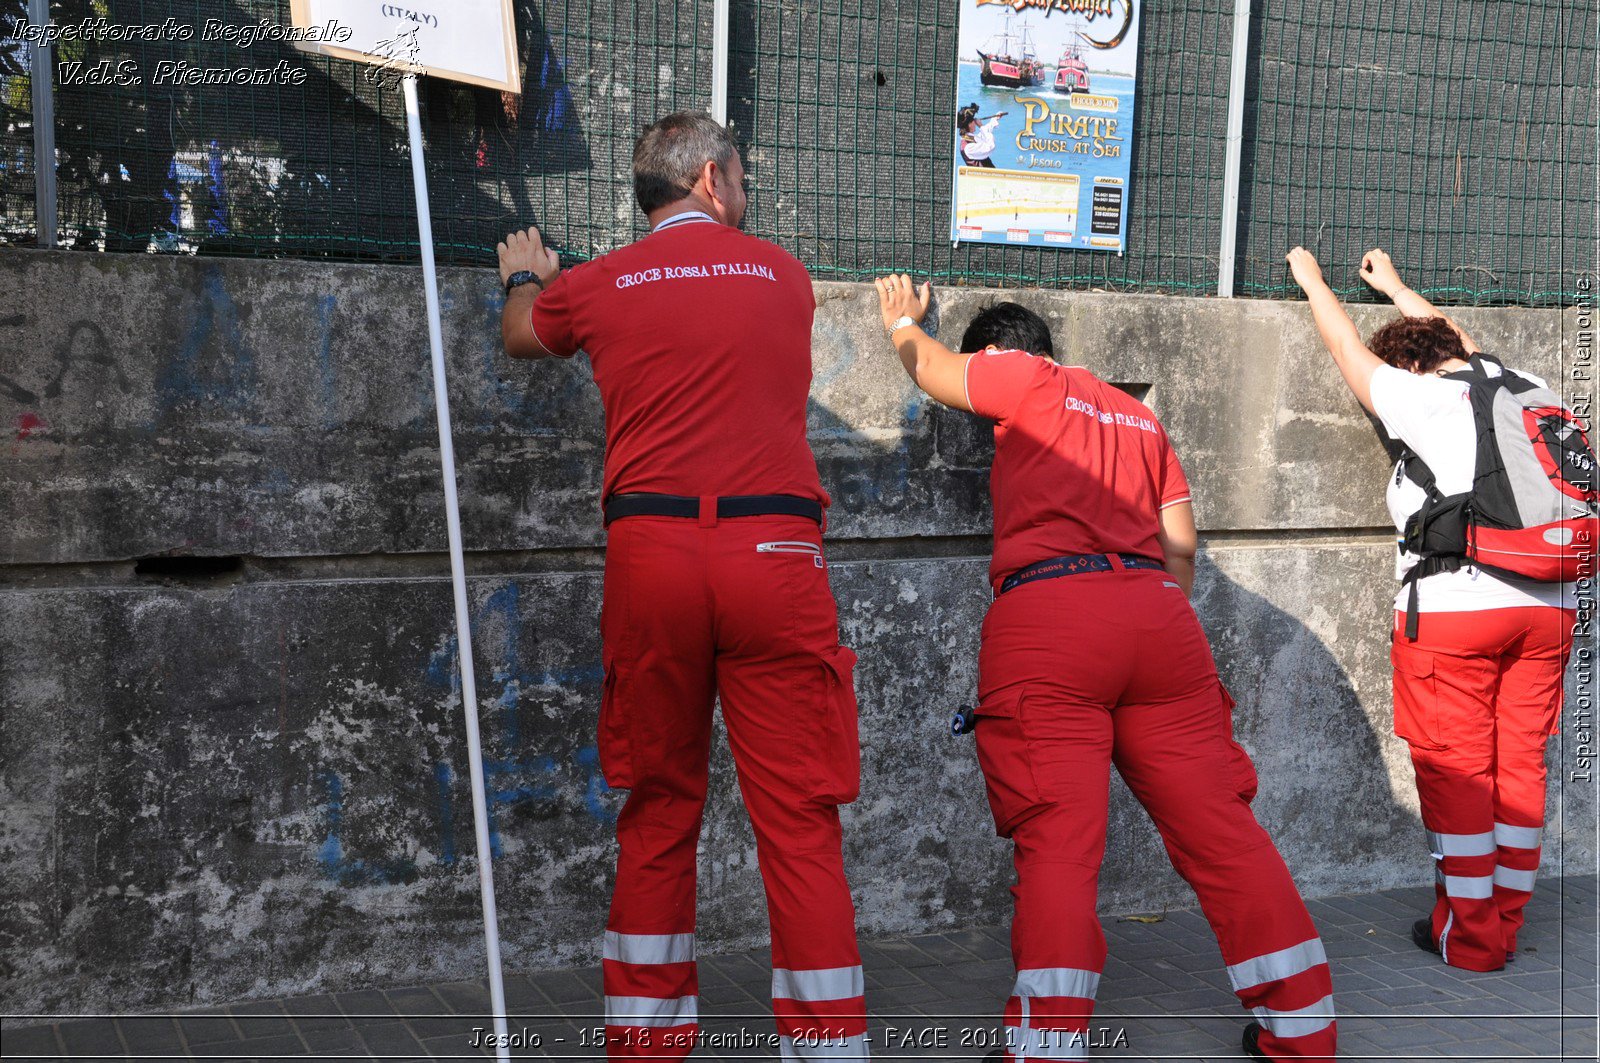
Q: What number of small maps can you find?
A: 1